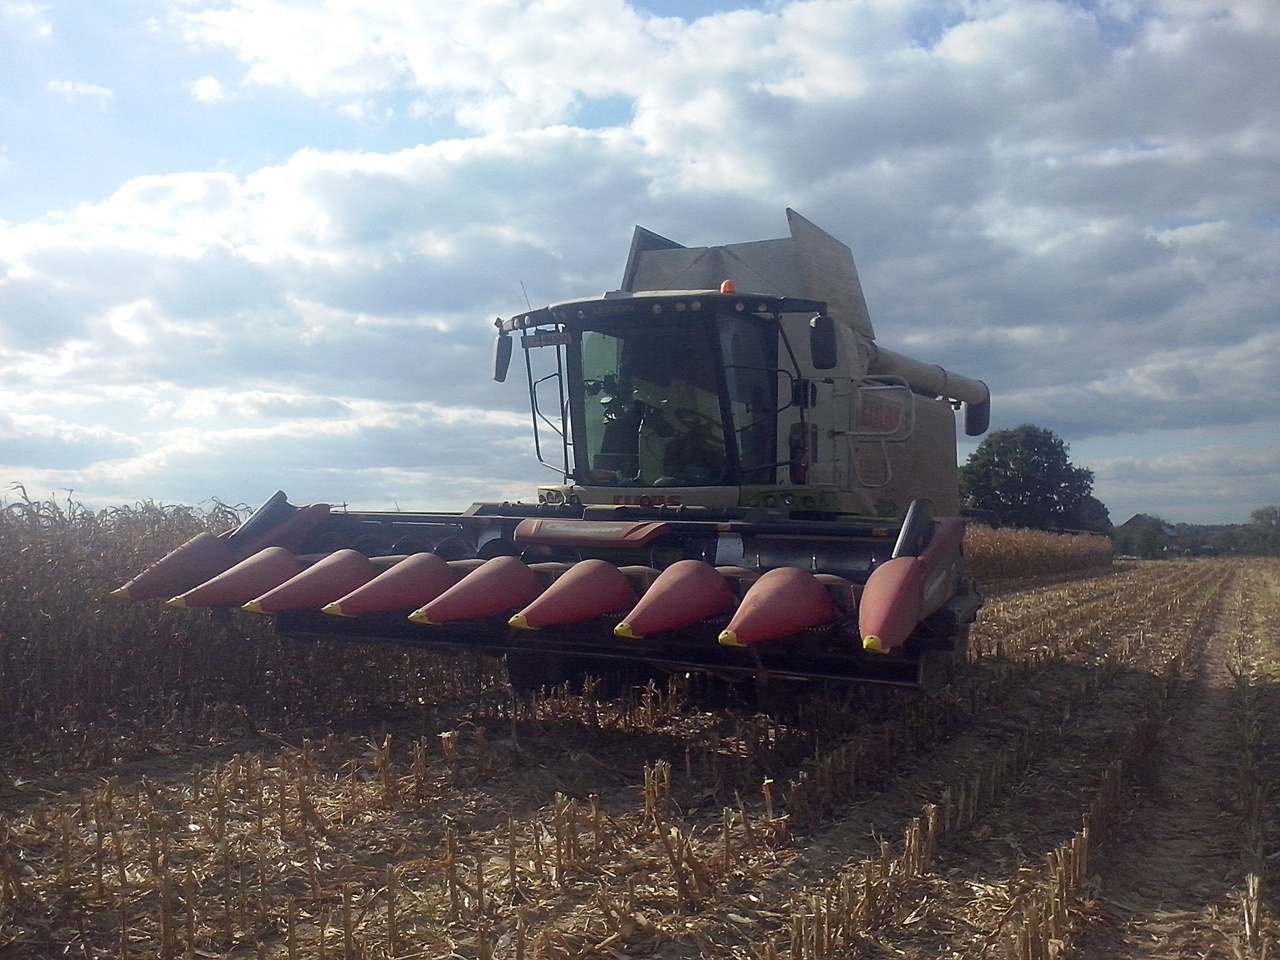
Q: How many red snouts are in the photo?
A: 9